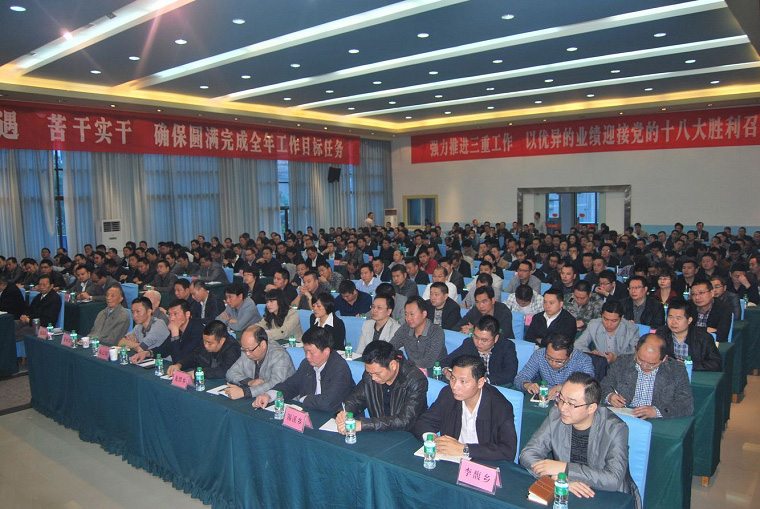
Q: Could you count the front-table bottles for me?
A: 10